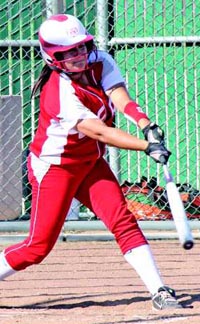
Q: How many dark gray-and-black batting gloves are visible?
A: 2